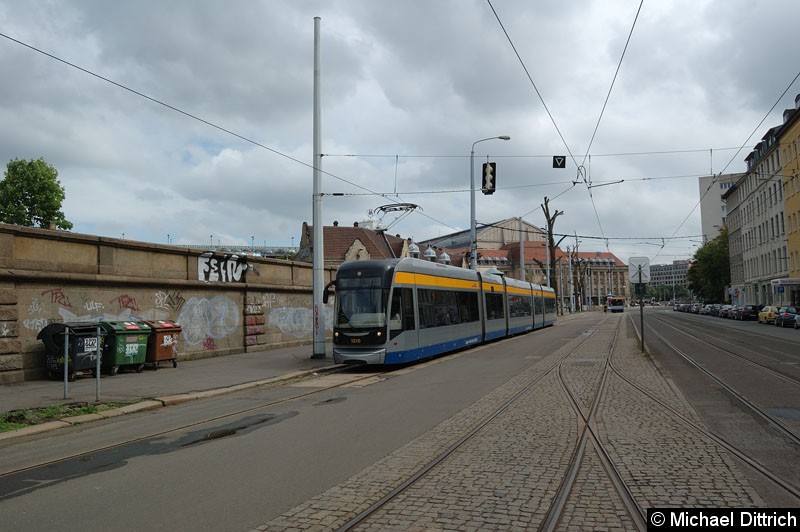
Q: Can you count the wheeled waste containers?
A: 3